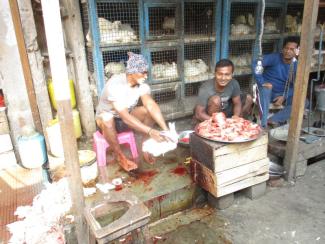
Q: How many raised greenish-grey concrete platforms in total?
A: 1